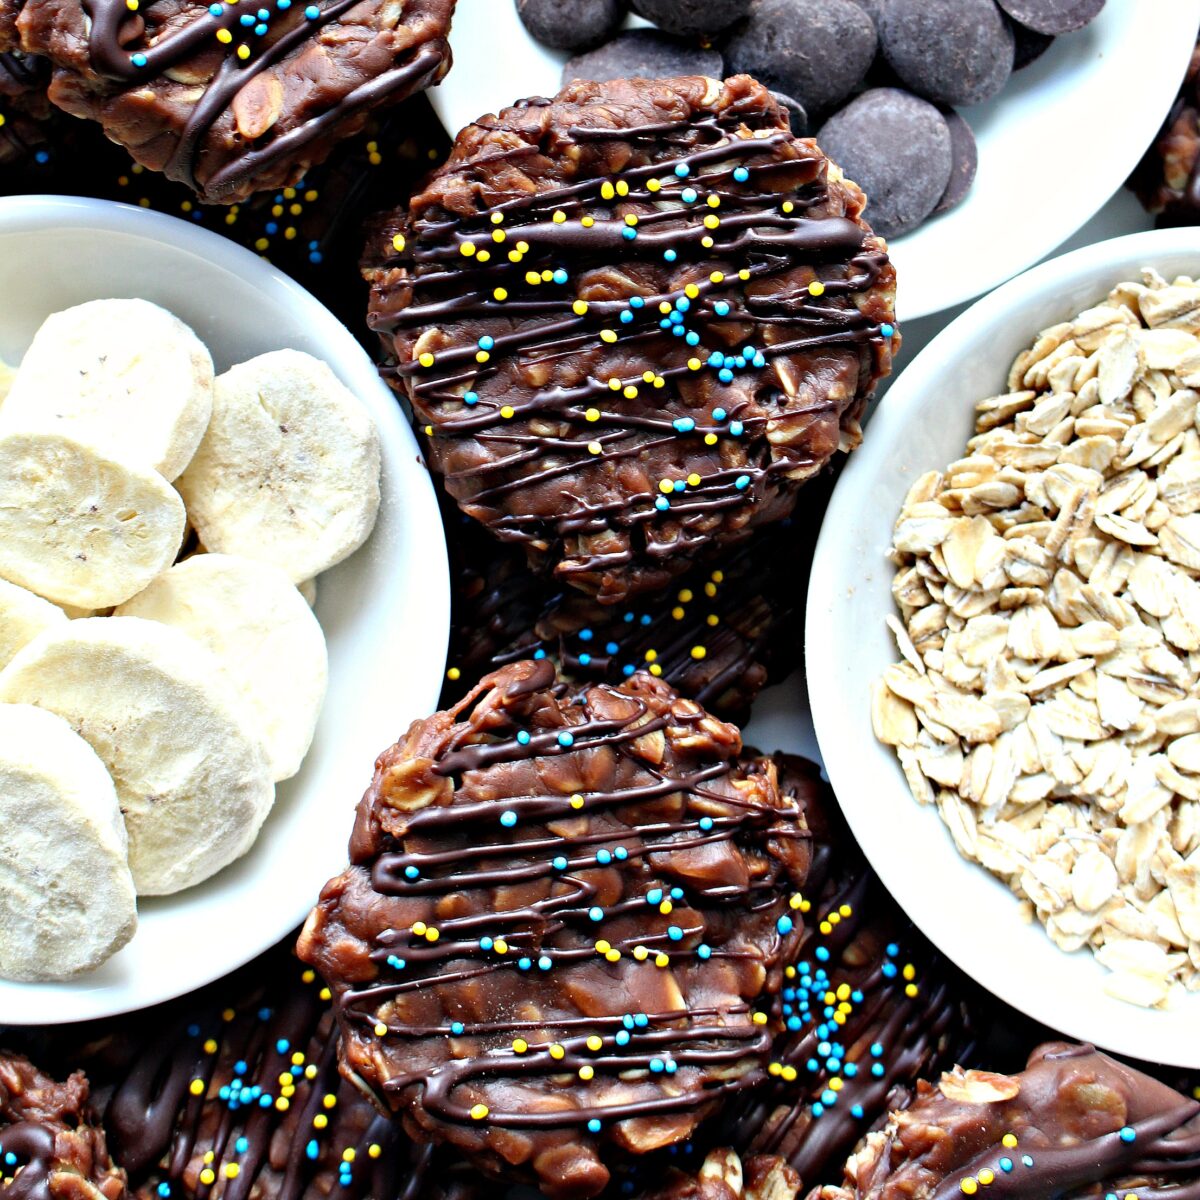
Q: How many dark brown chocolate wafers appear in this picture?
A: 11